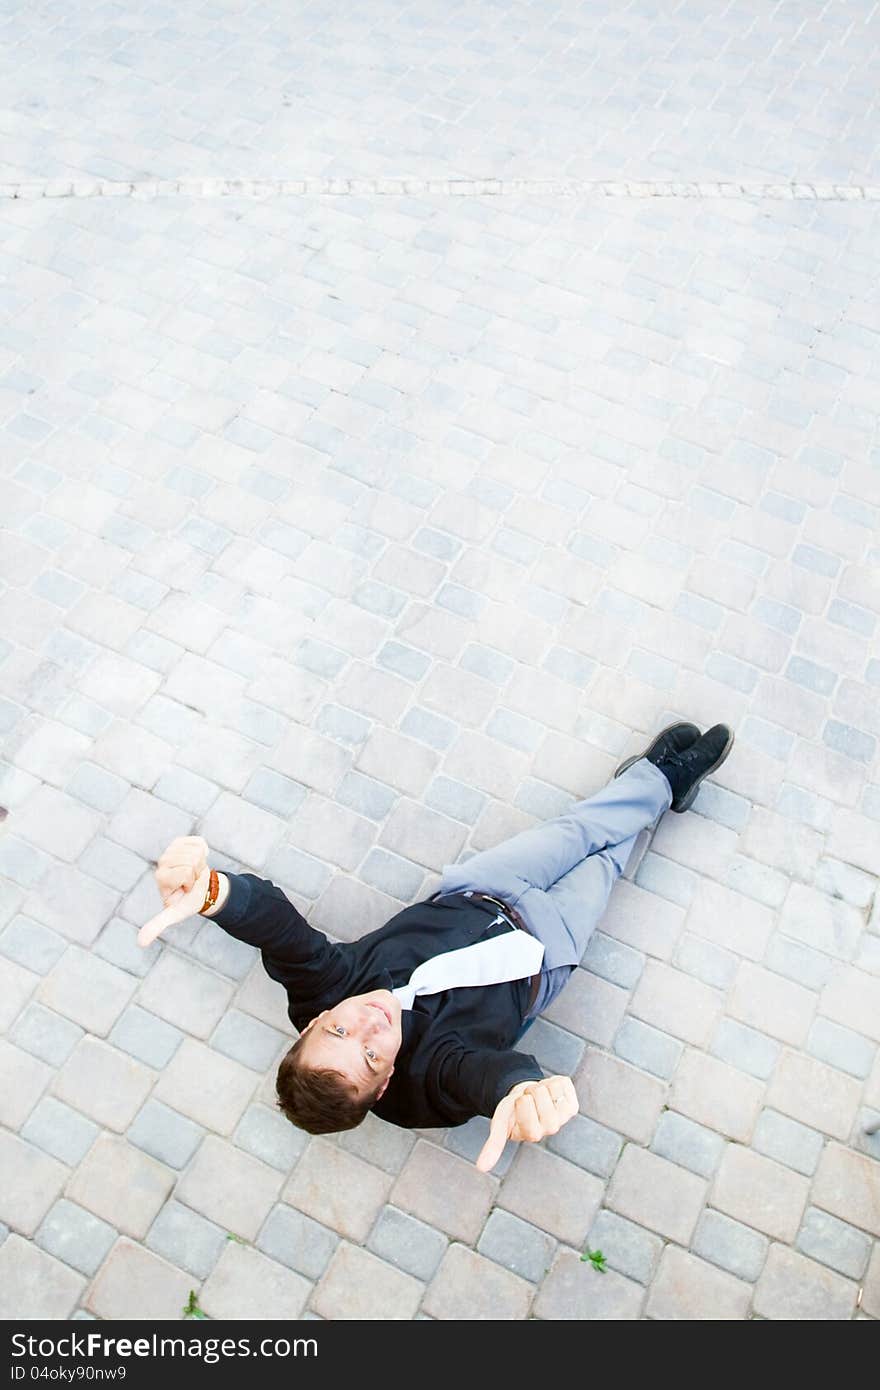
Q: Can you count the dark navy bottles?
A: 0